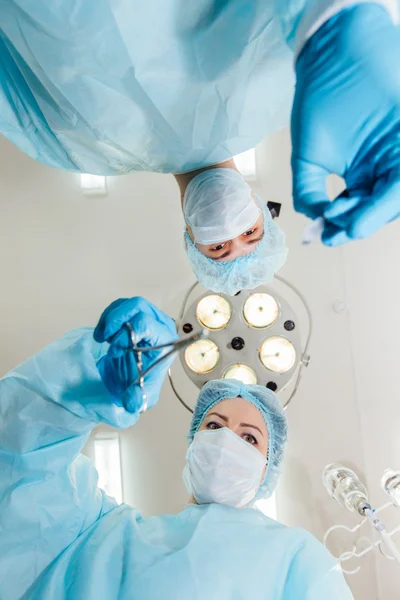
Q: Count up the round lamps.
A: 5